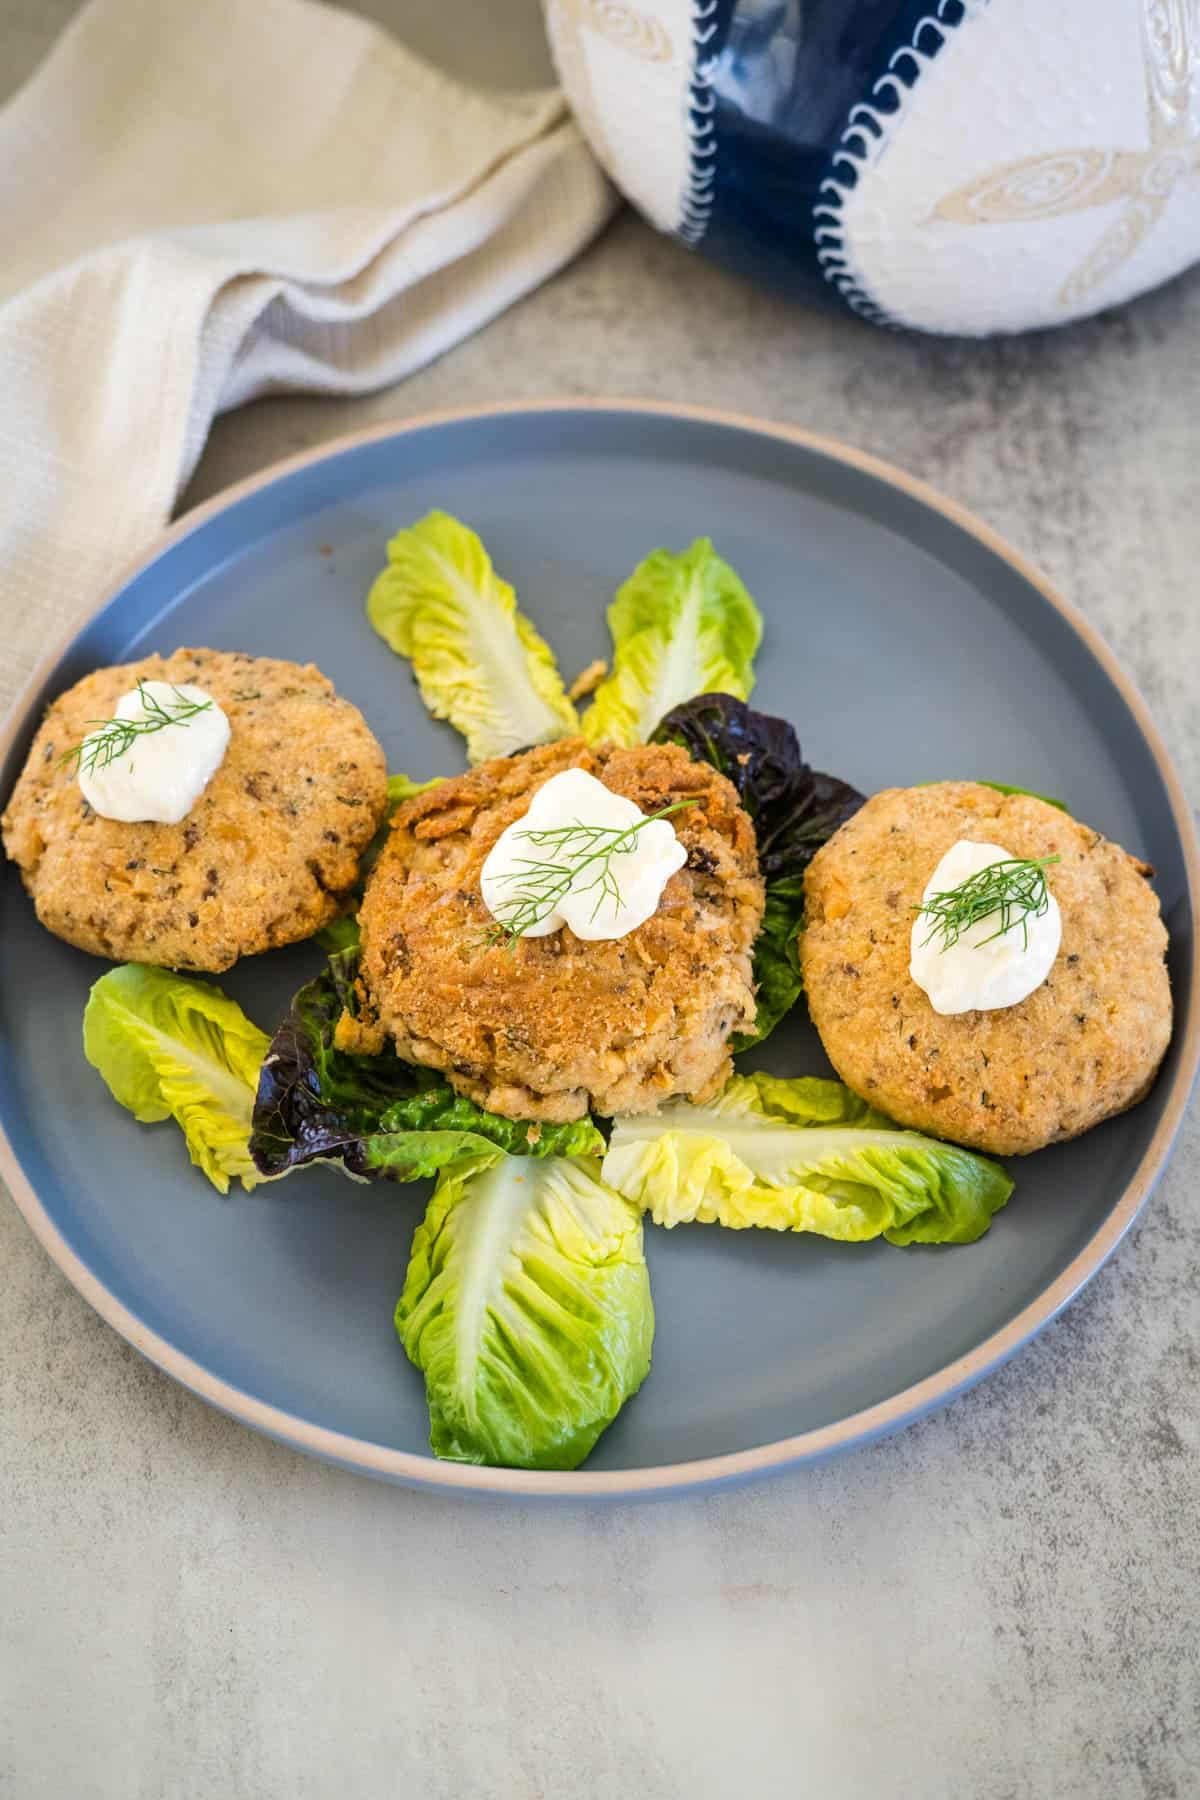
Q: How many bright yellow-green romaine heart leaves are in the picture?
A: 5